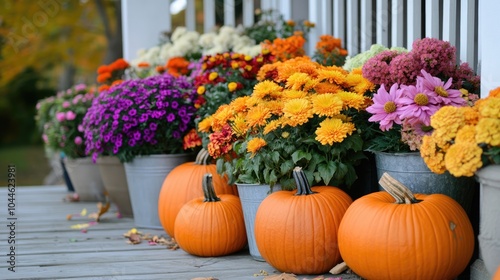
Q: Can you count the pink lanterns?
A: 0